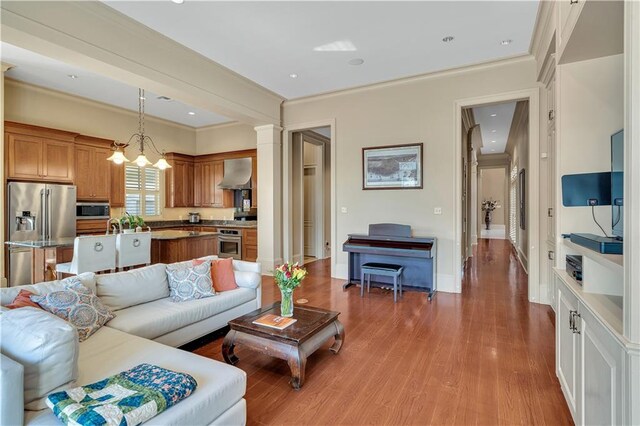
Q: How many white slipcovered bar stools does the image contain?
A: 2